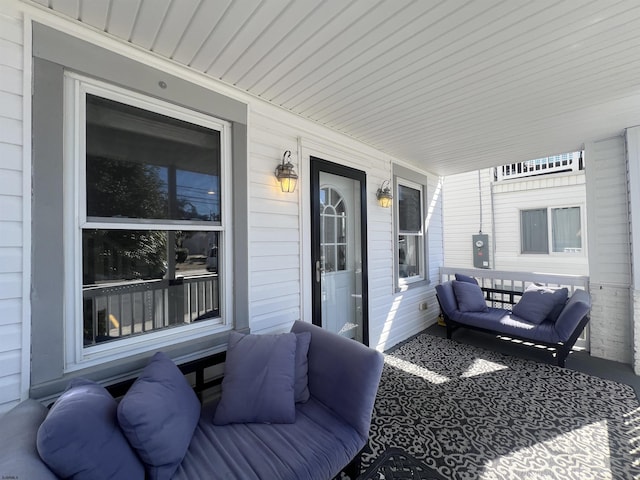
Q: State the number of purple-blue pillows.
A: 8